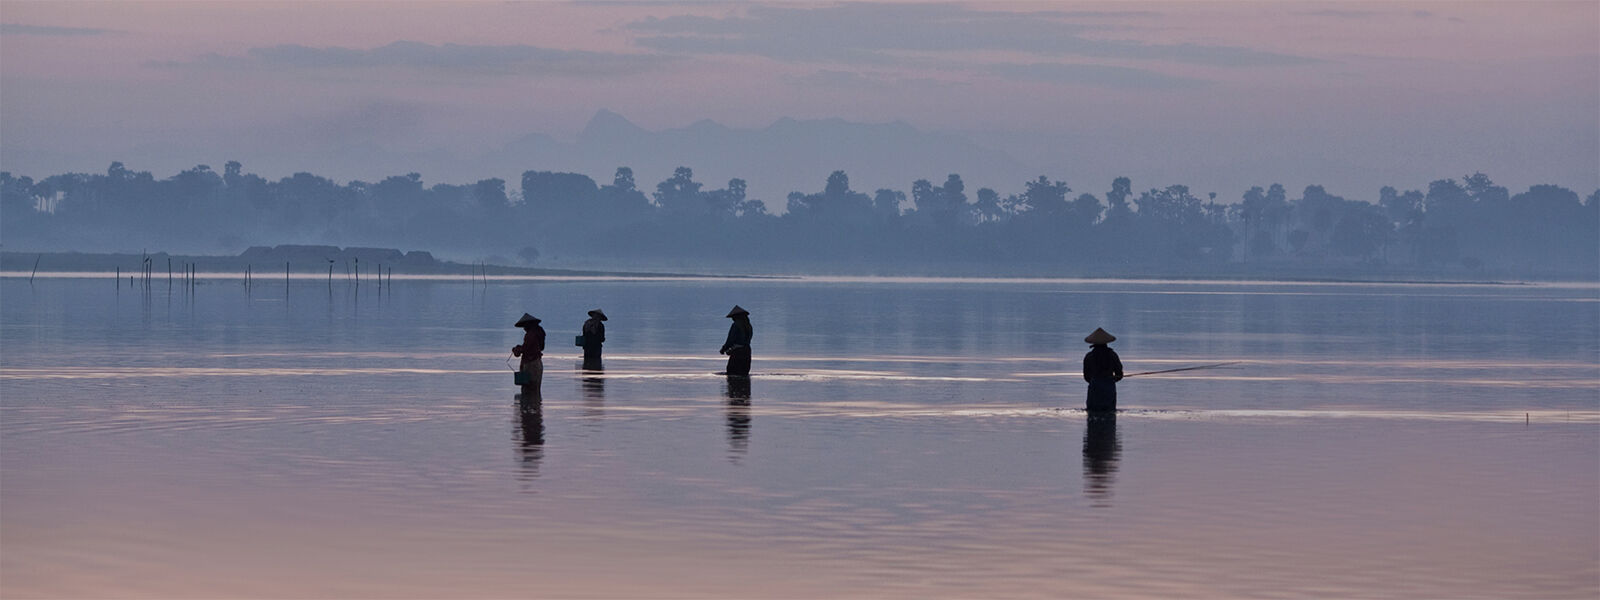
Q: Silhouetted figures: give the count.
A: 4